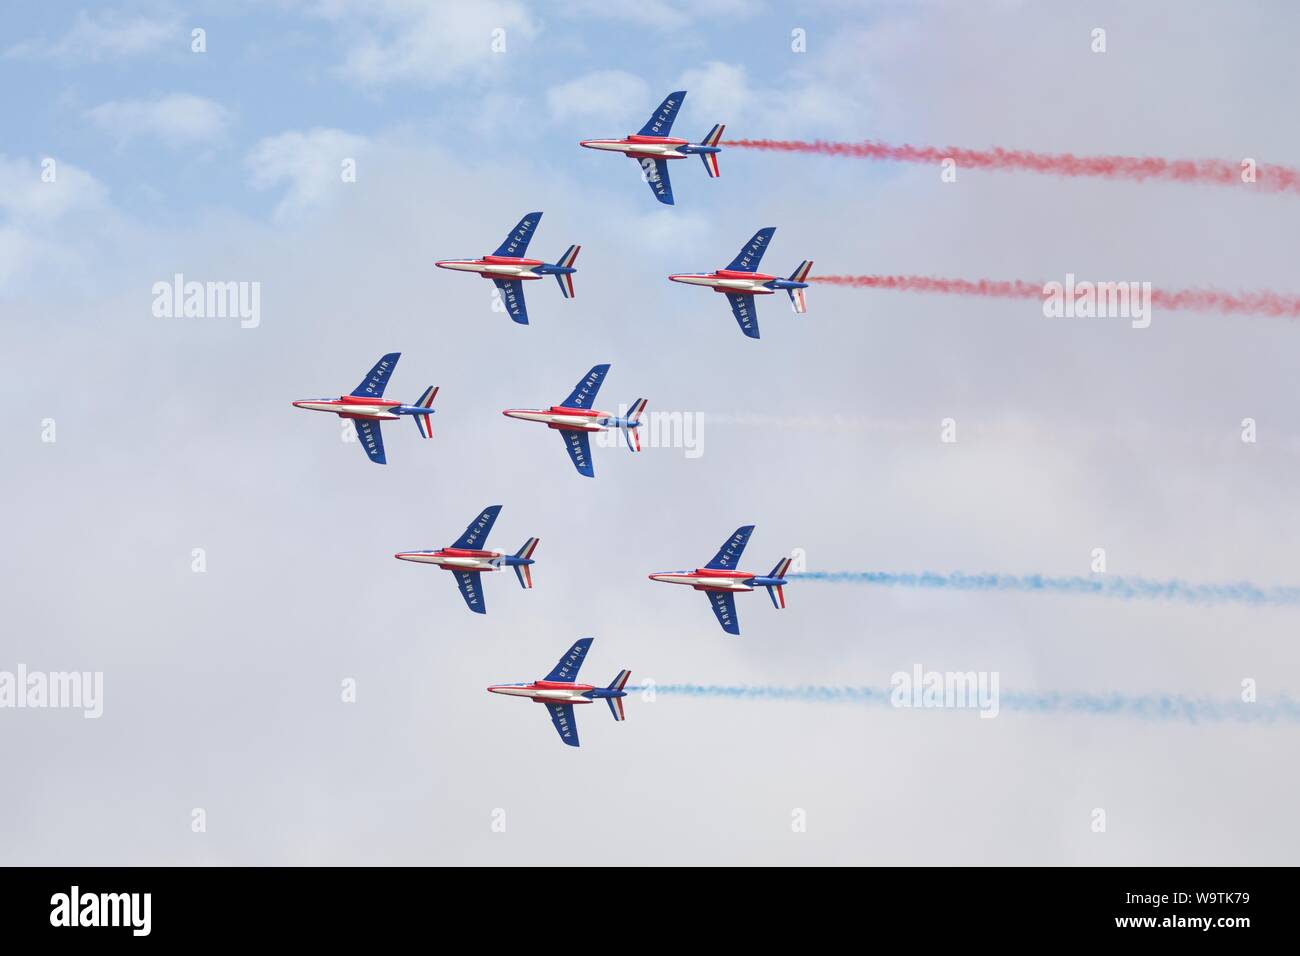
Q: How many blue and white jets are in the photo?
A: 8